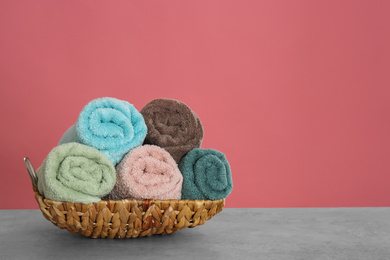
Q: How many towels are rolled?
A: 5